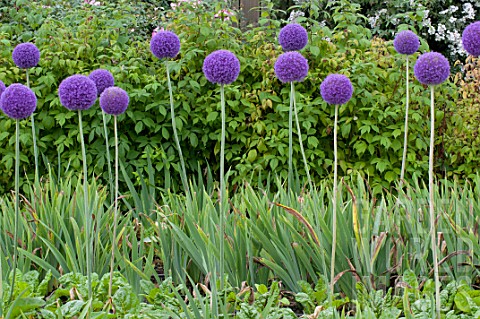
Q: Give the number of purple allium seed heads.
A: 14